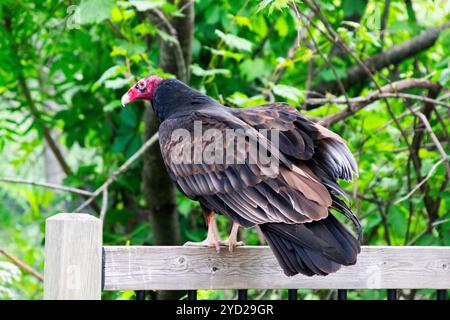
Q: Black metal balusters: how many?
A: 7